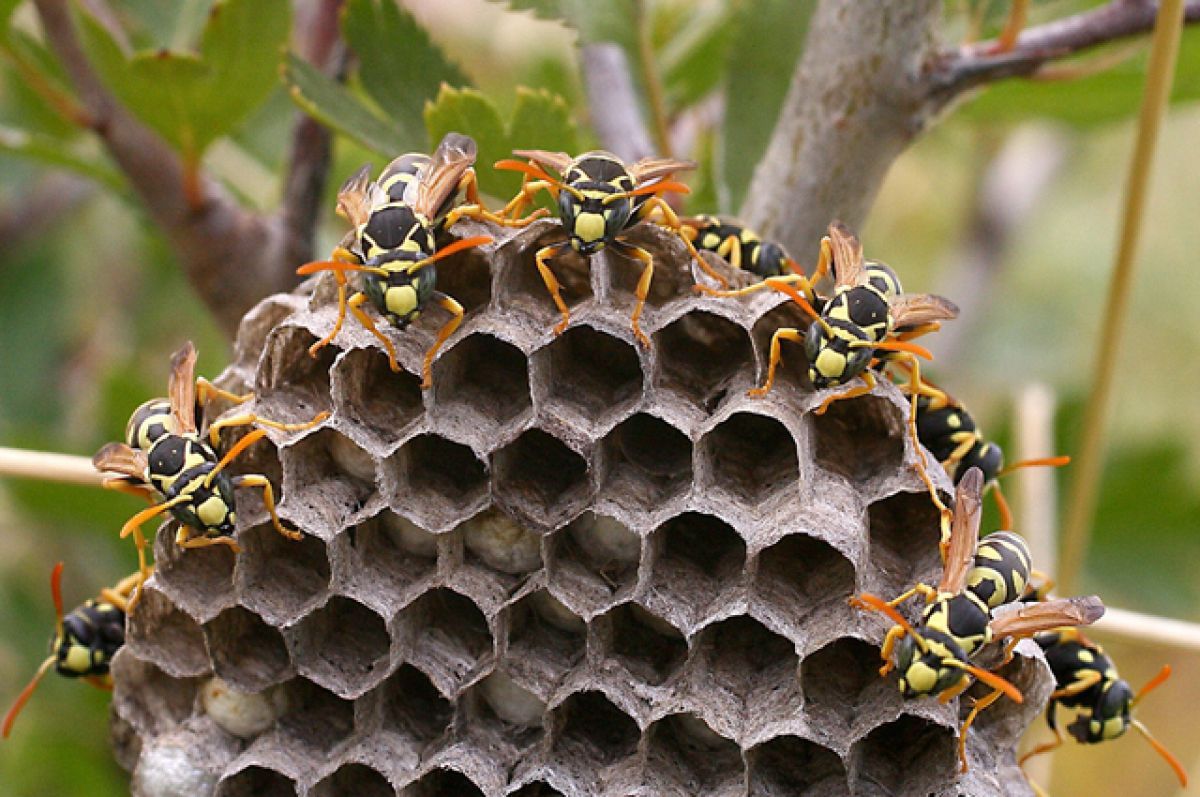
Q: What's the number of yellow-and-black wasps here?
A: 9